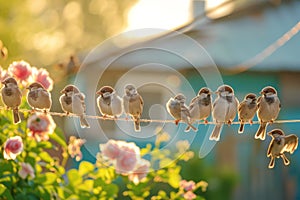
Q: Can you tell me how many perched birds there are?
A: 10